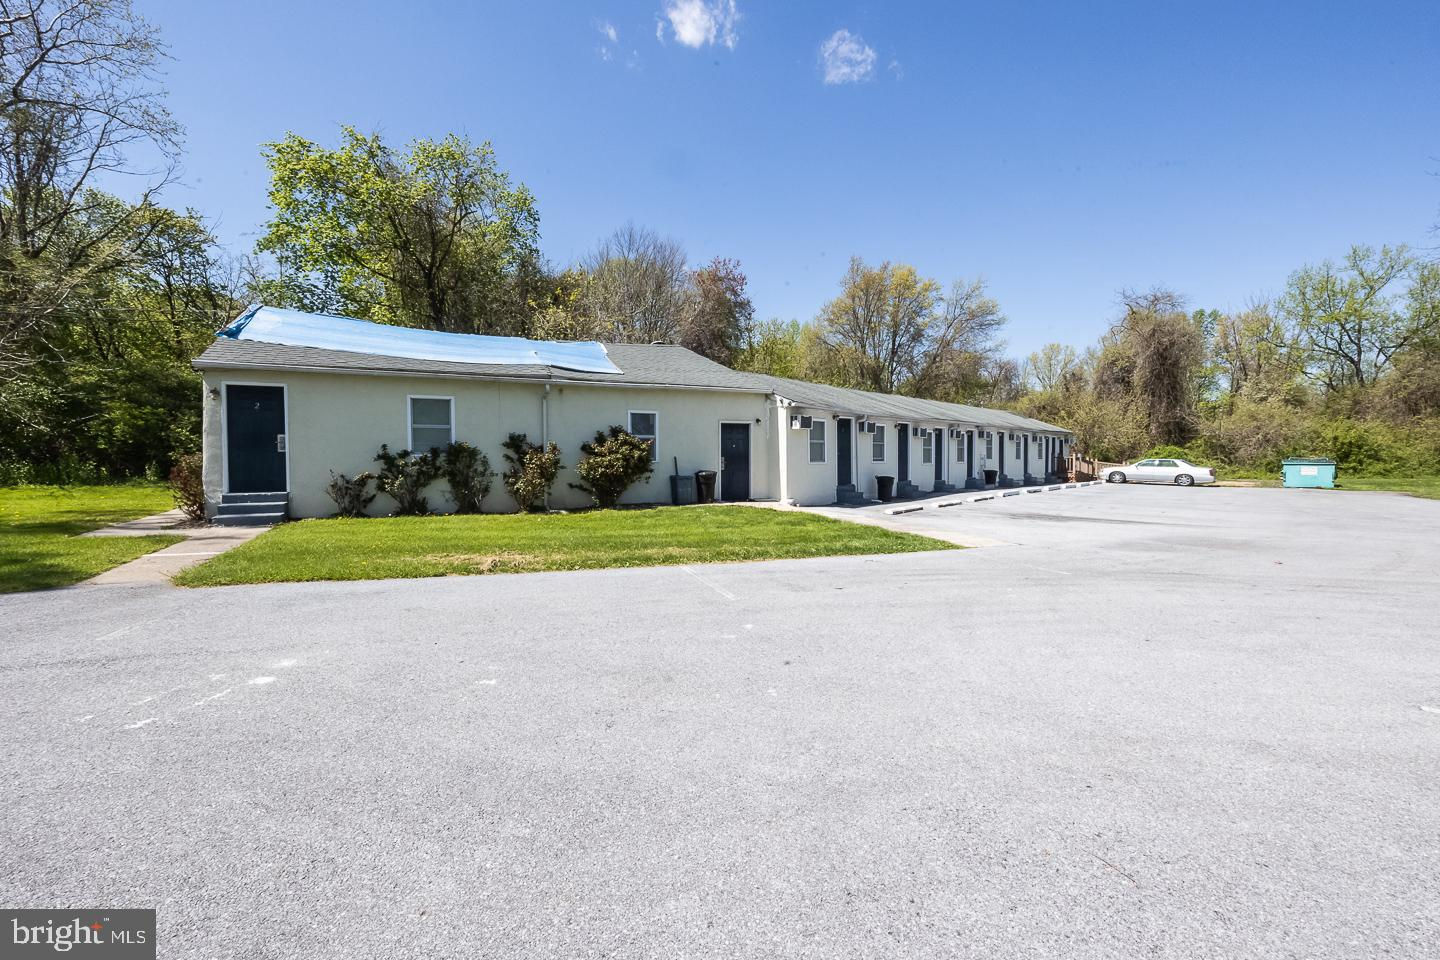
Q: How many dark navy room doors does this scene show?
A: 11